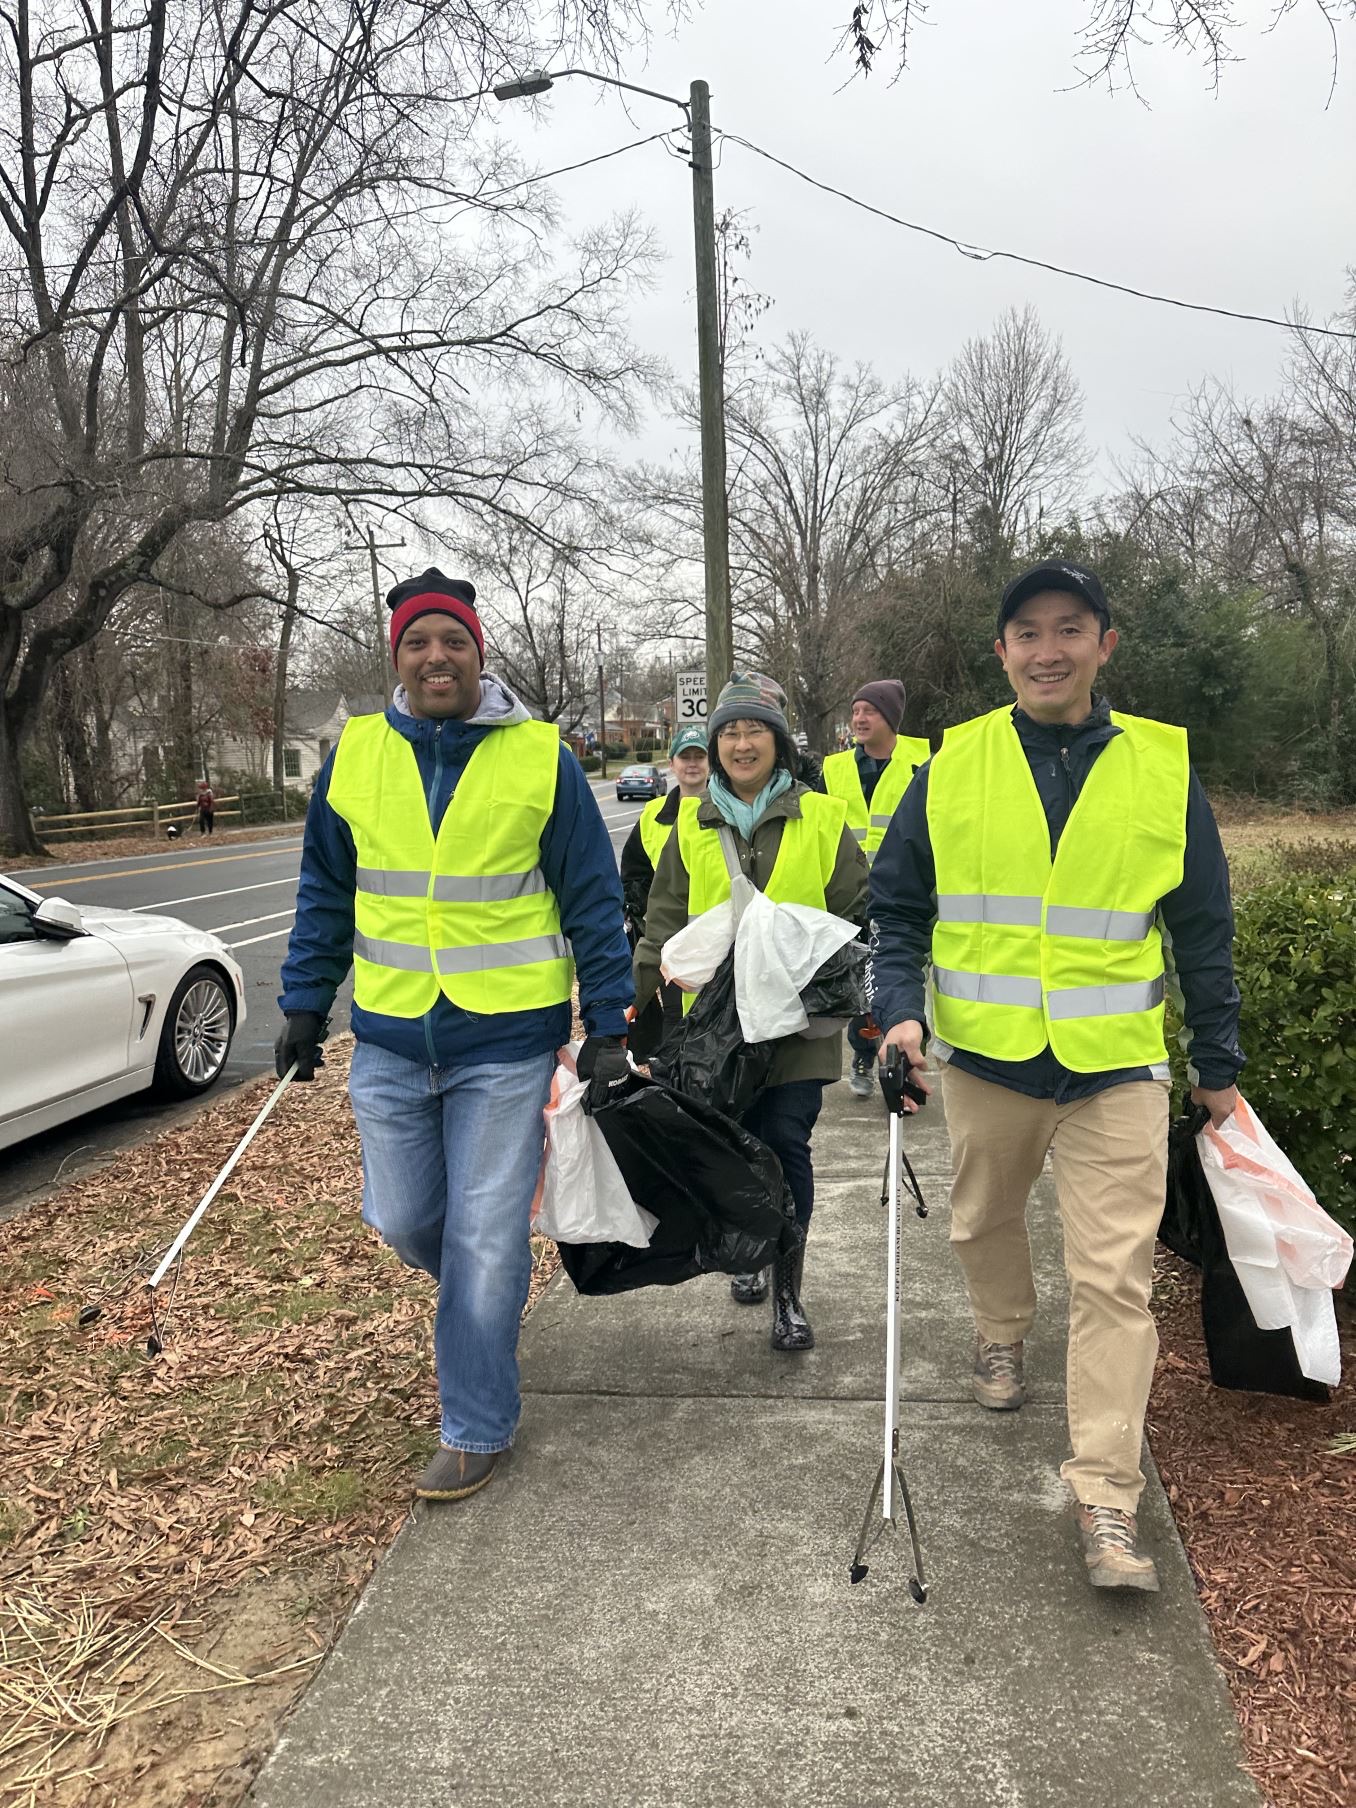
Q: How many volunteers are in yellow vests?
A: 5